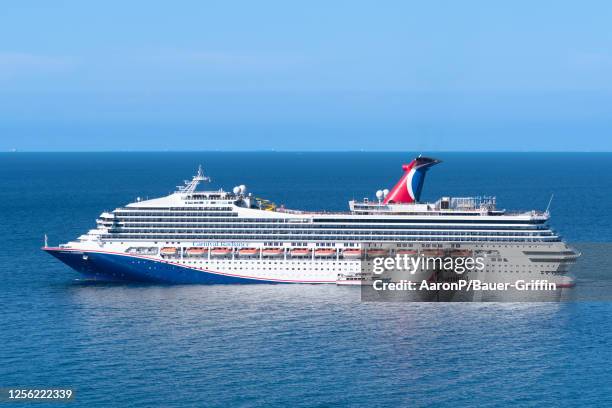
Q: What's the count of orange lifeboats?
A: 12